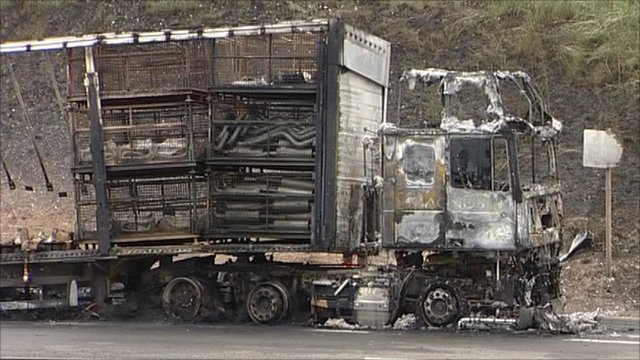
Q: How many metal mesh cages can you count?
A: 6